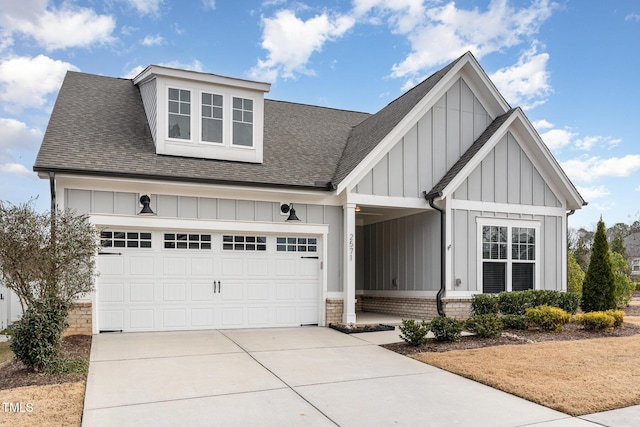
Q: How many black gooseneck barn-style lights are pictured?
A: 2